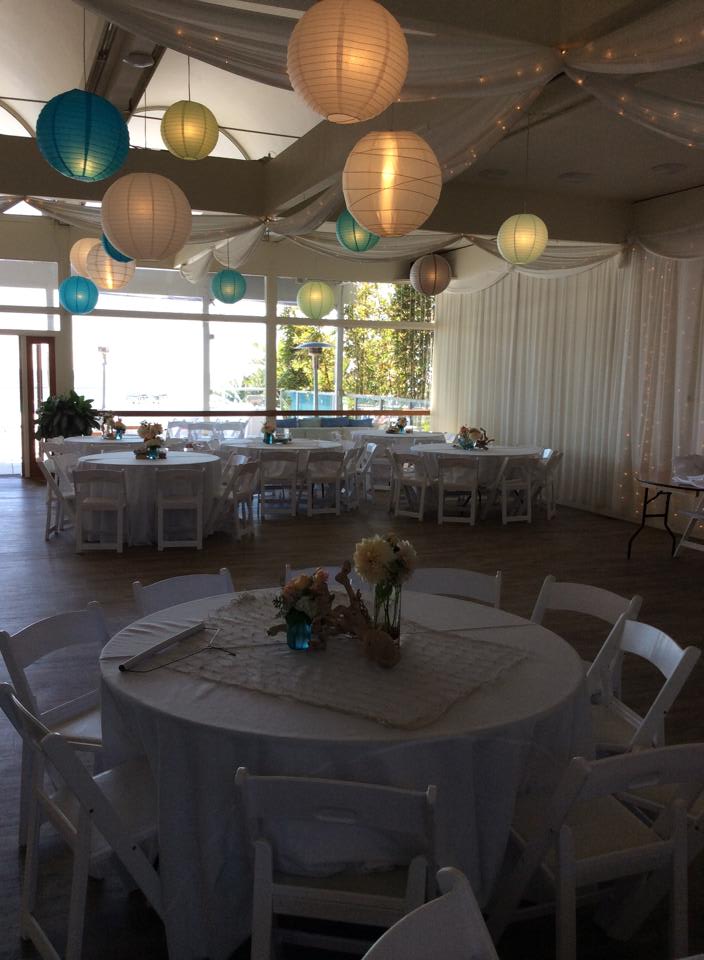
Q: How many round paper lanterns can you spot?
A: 14